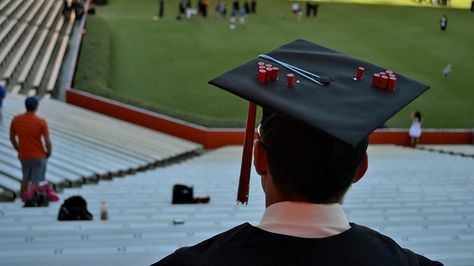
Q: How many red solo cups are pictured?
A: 14